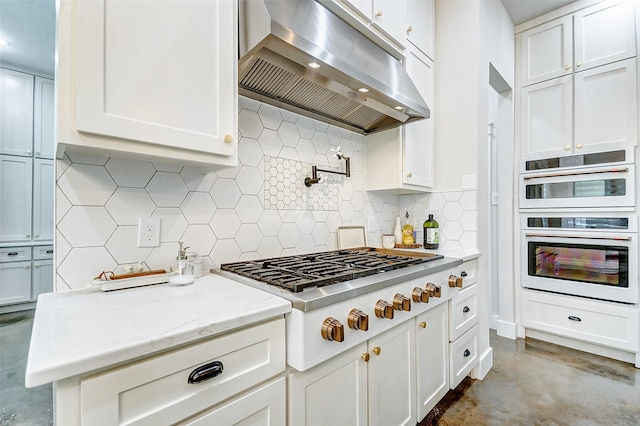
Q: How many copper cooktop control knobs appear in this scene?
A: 7